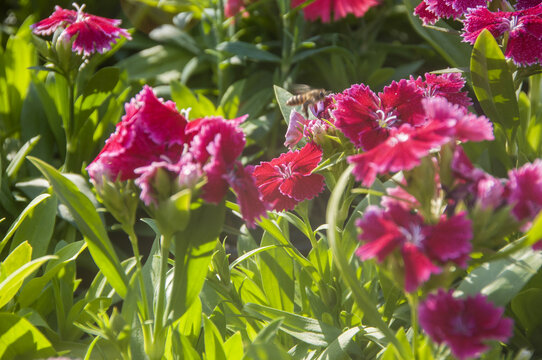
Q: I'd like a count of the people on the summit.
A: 0